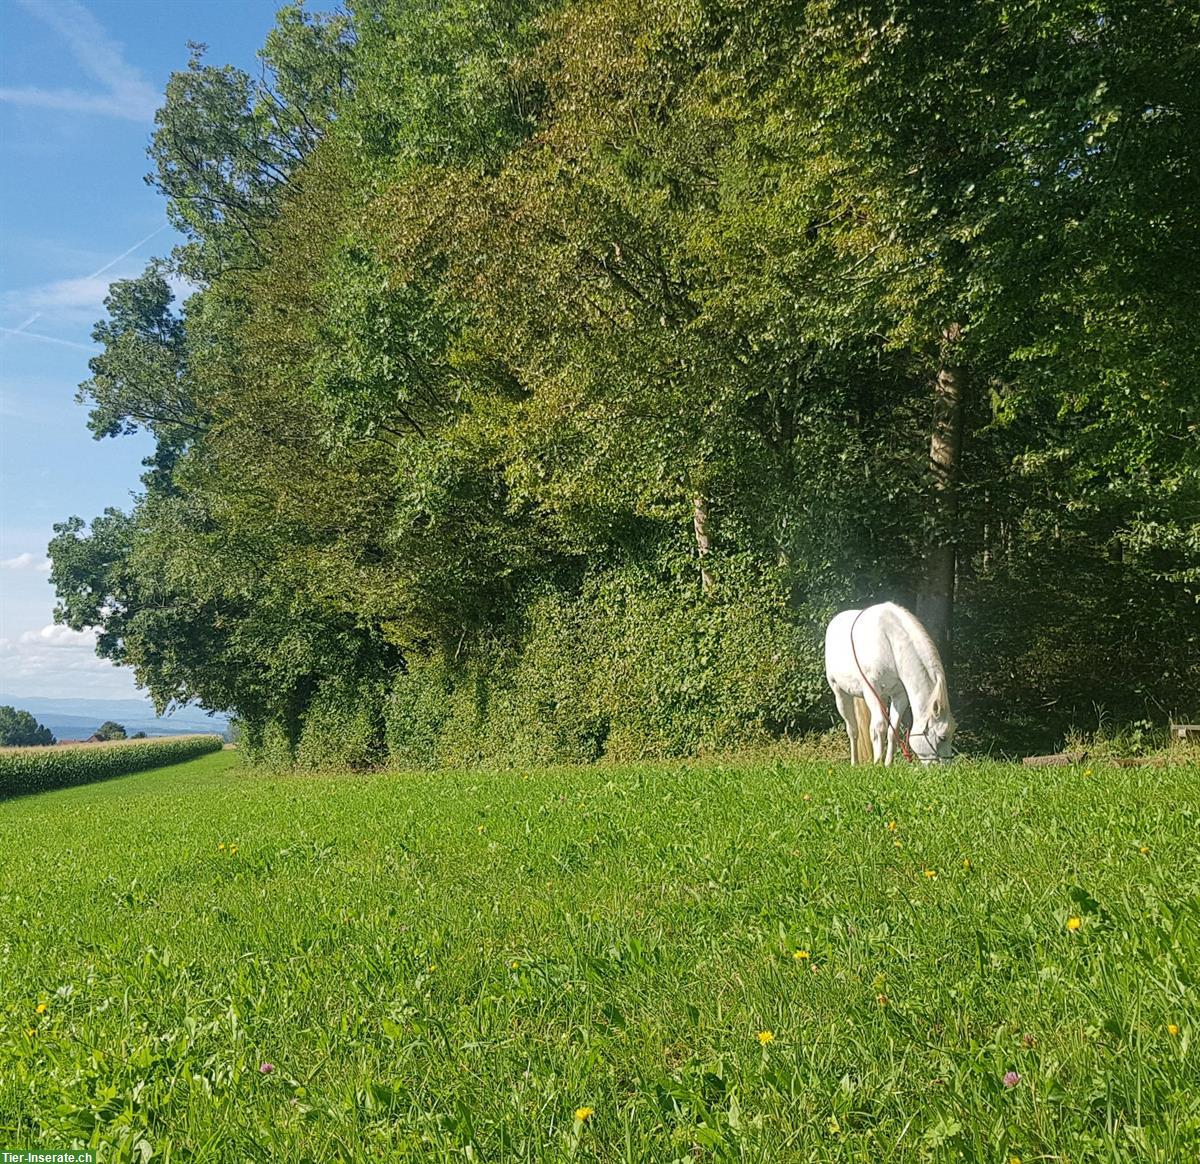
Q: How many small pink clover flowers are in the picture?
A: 2